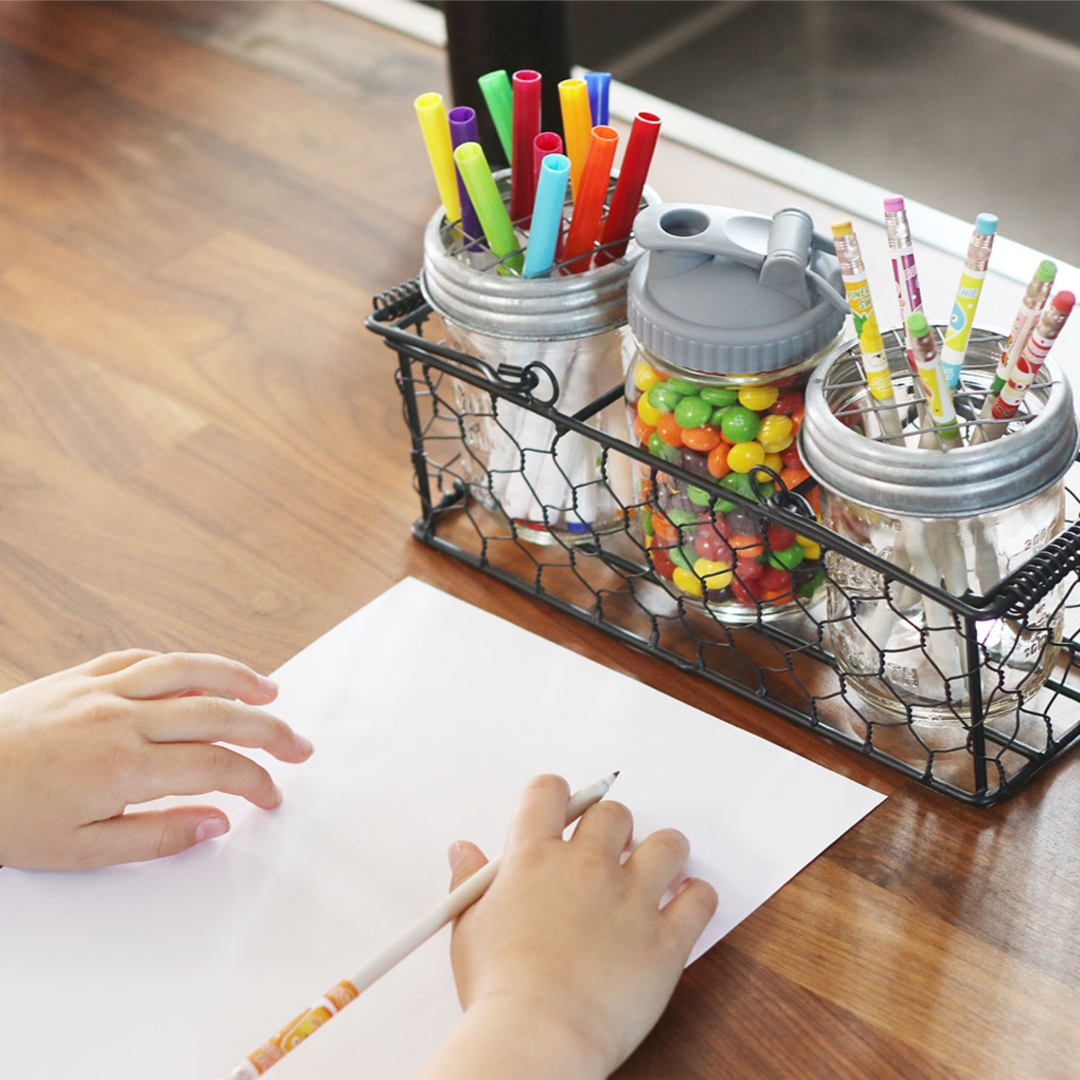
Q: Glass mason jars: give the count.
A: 3